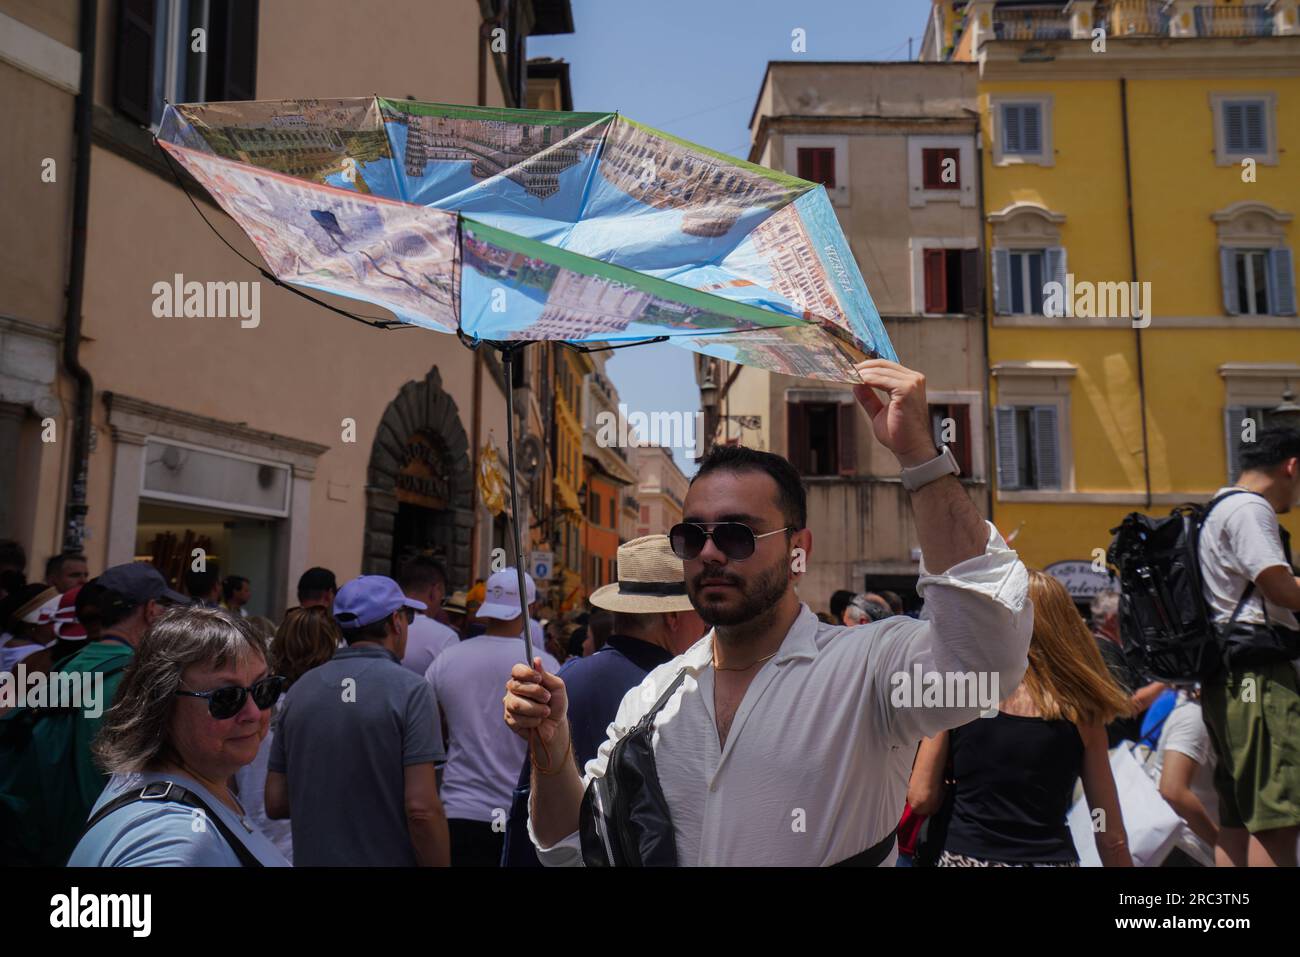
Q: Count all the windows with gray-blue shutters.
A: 6